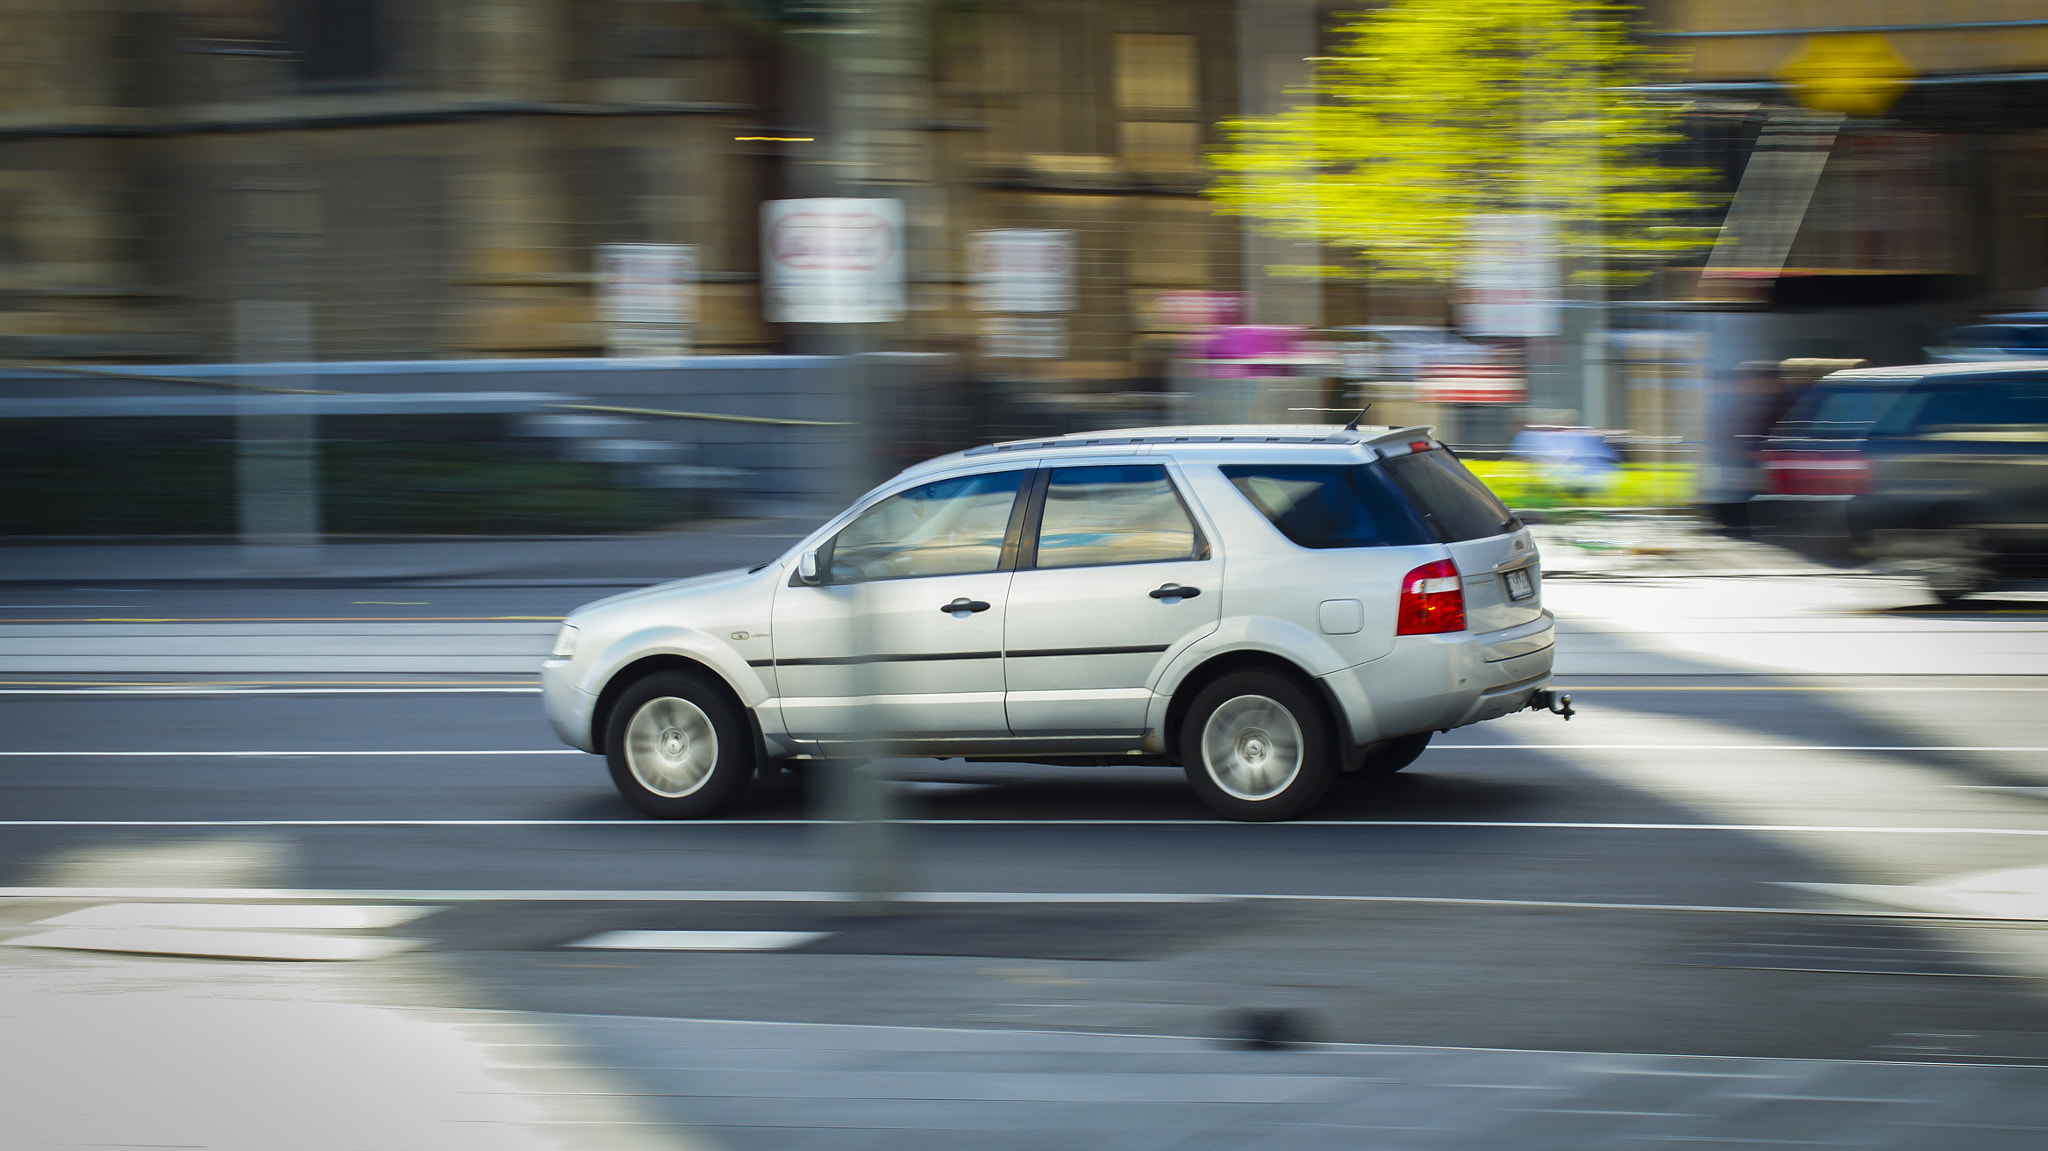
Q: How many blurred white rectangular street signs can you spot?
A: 4